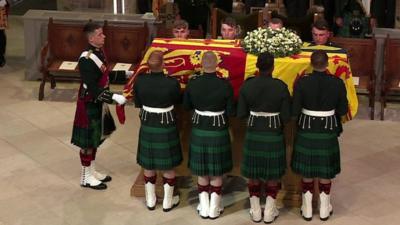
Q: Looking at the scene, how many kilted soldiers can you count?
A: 5